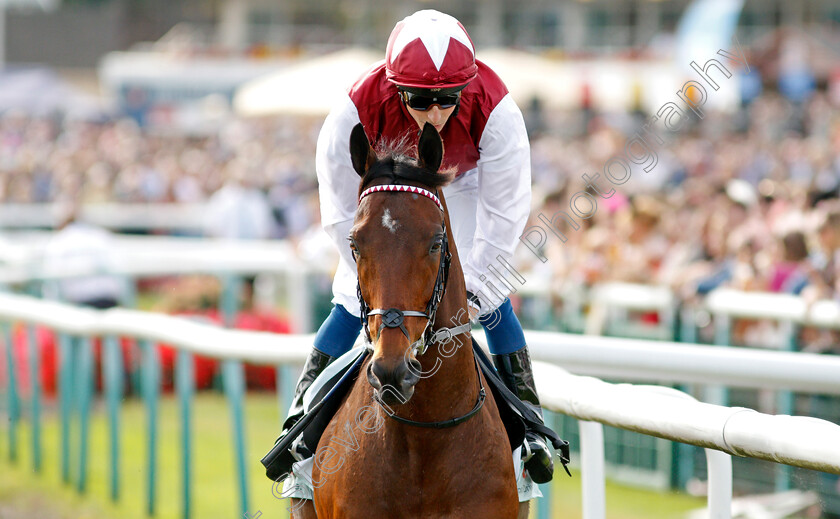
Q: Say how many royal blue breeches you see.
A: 1